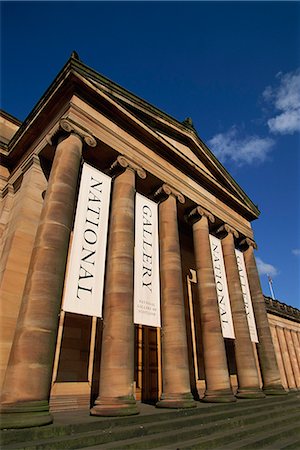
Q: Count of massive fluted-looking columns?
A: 6